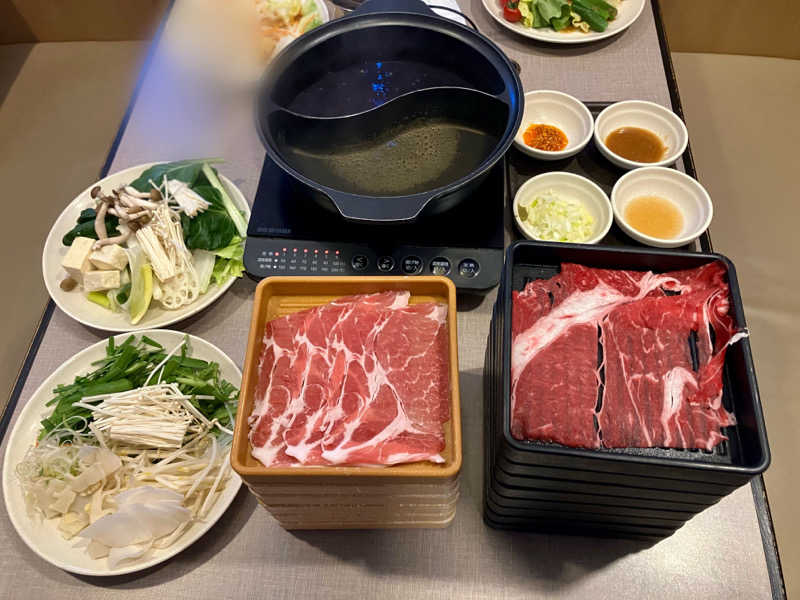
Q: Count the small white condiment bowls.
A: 4